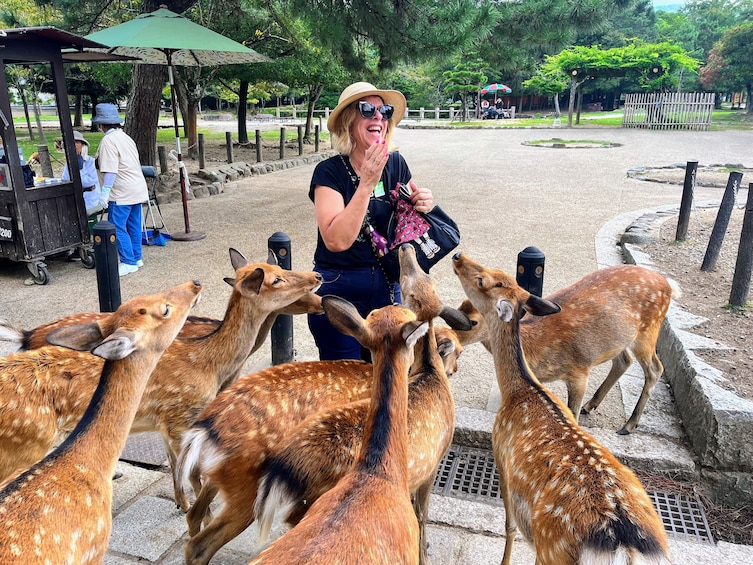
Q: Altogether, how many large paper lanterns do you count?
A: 0